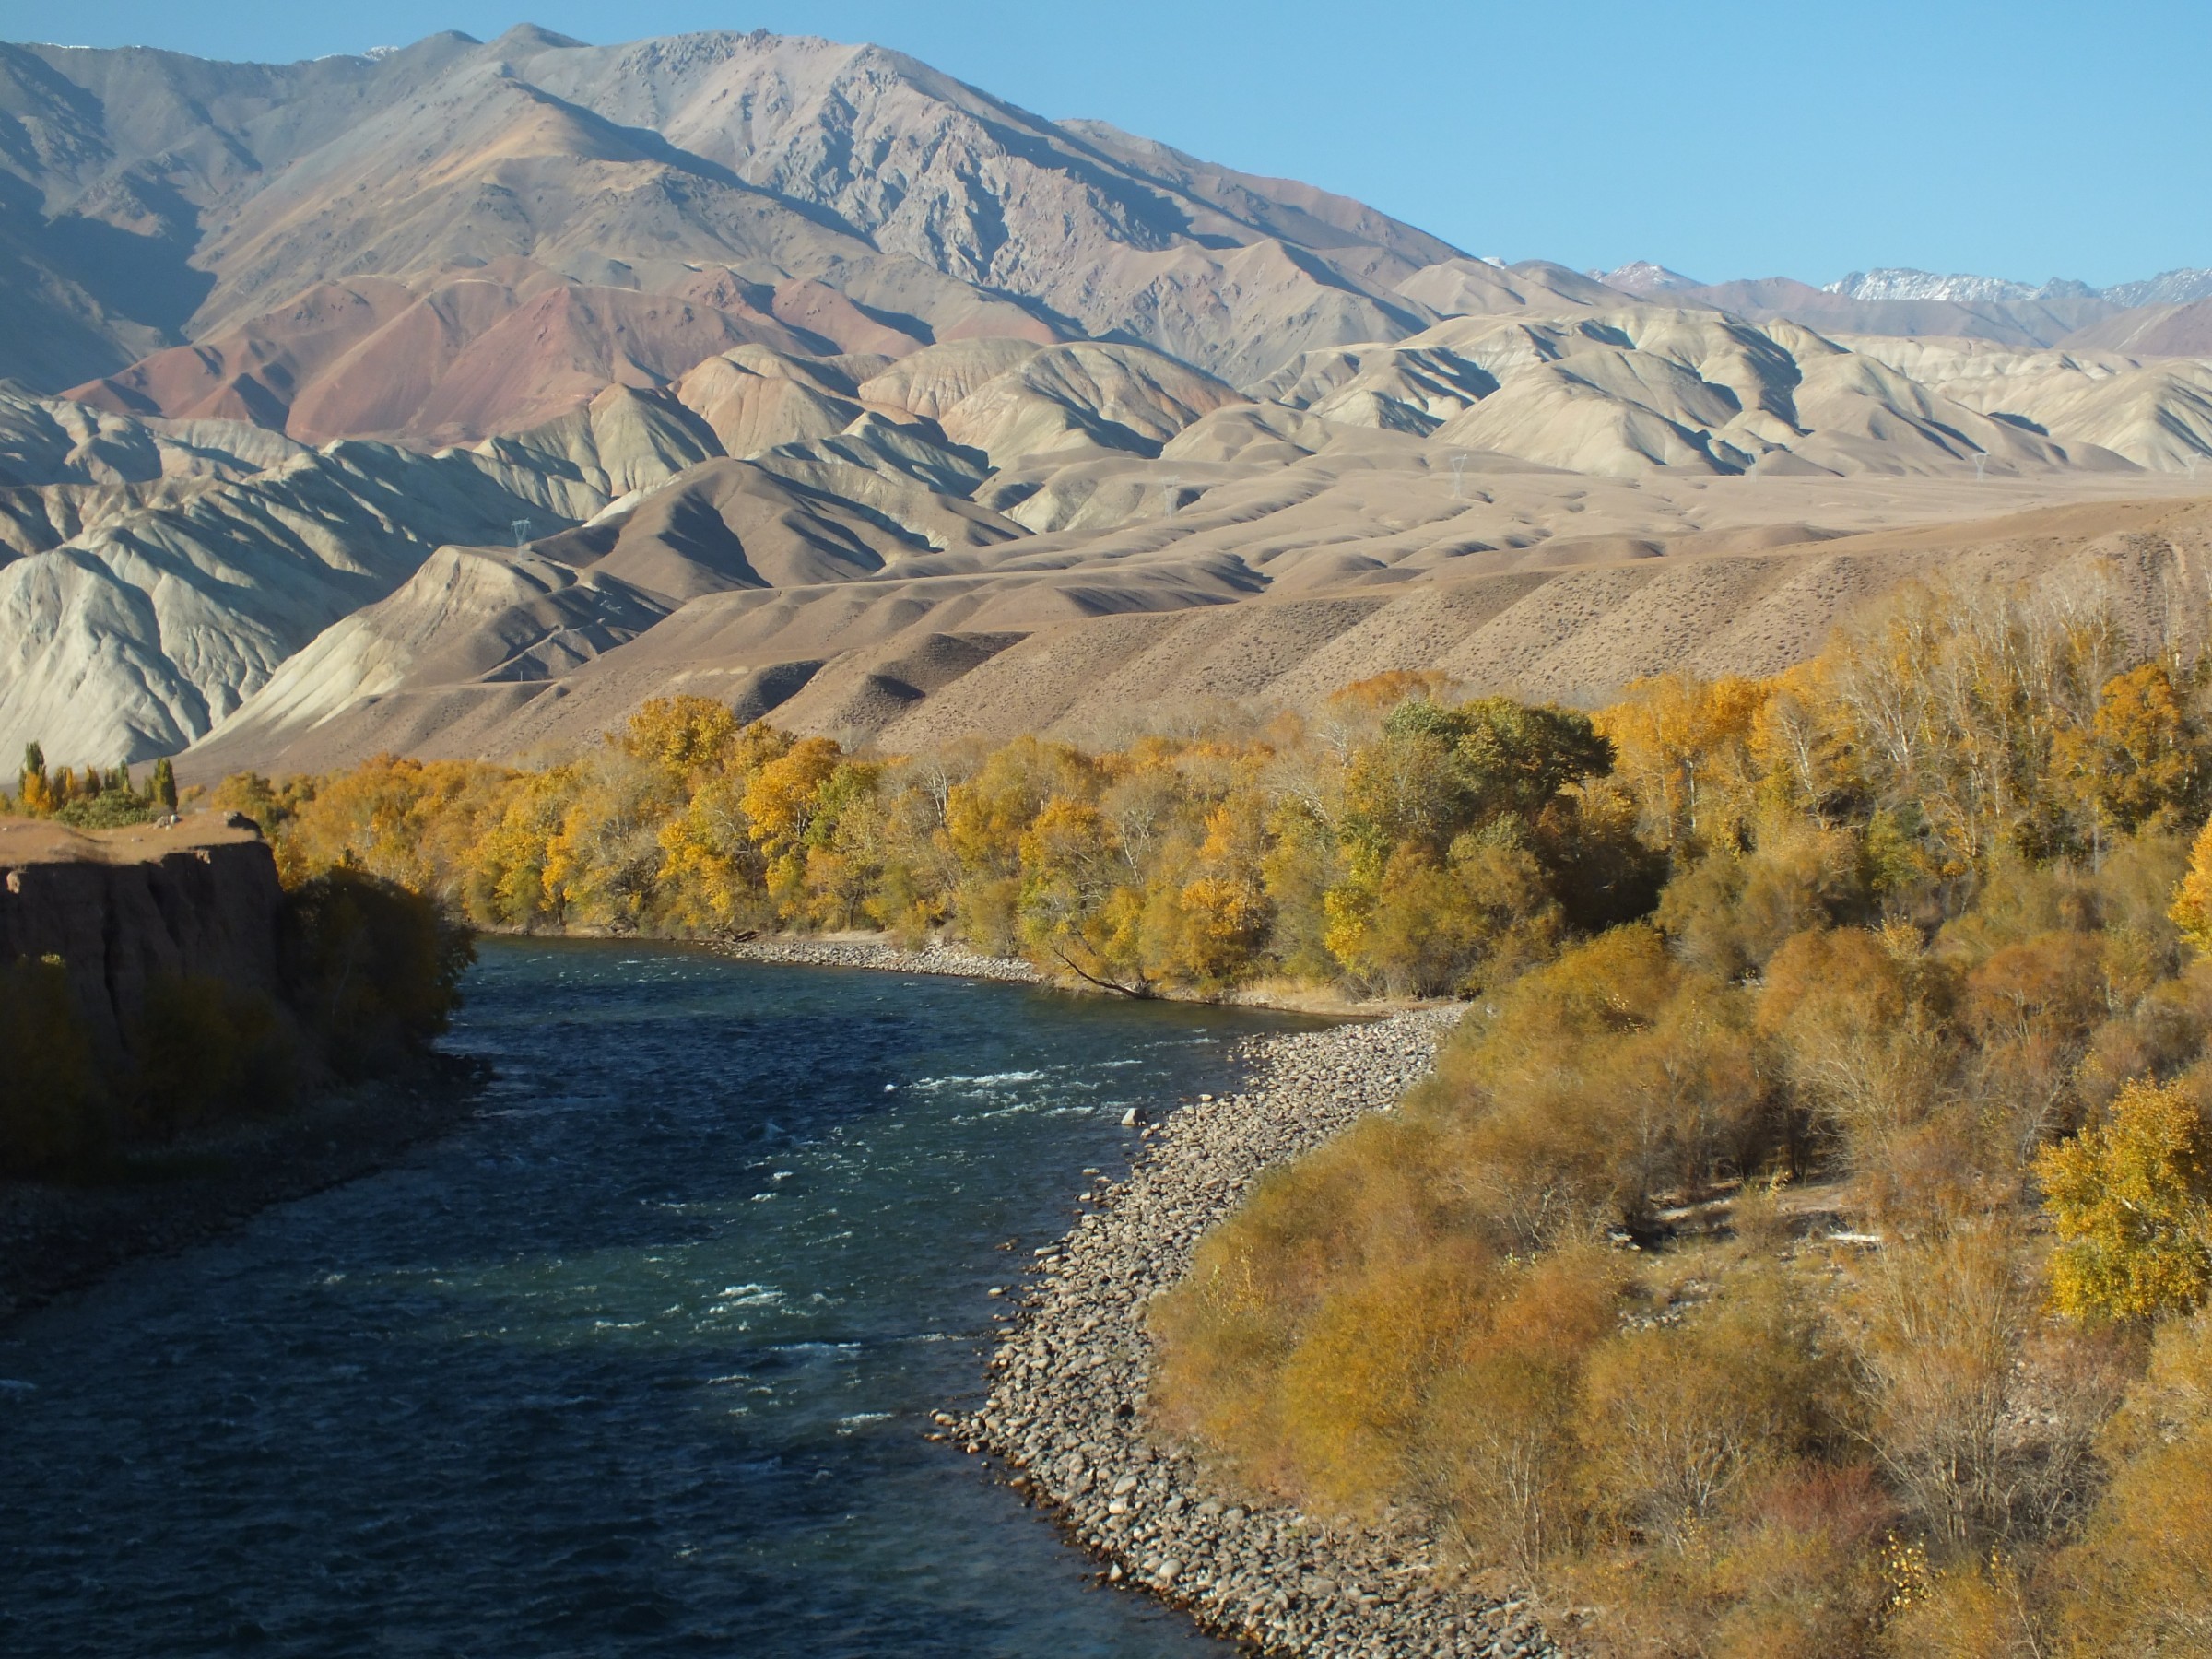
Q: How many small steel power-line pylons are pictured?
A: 6